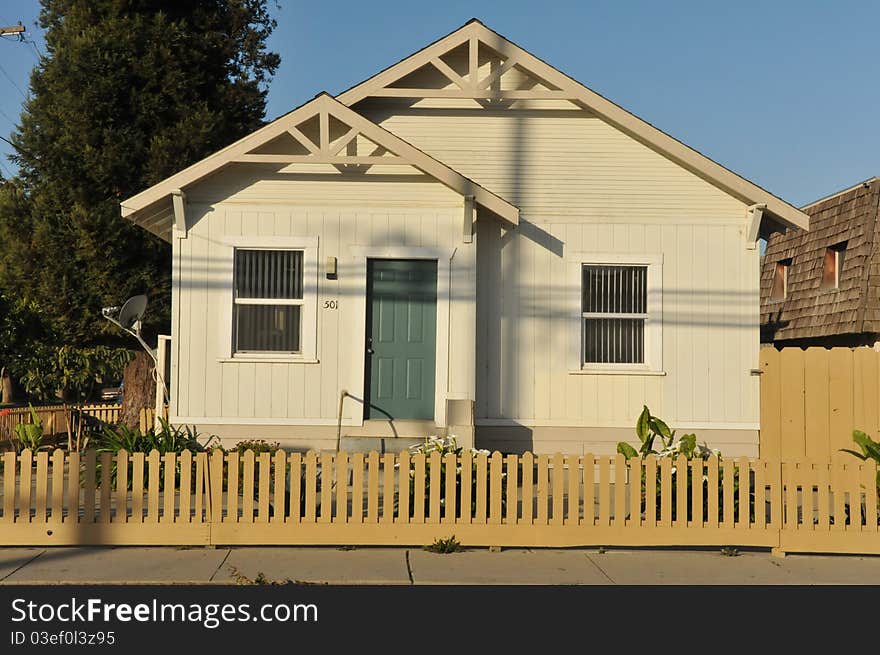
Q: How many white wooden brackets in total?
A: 3